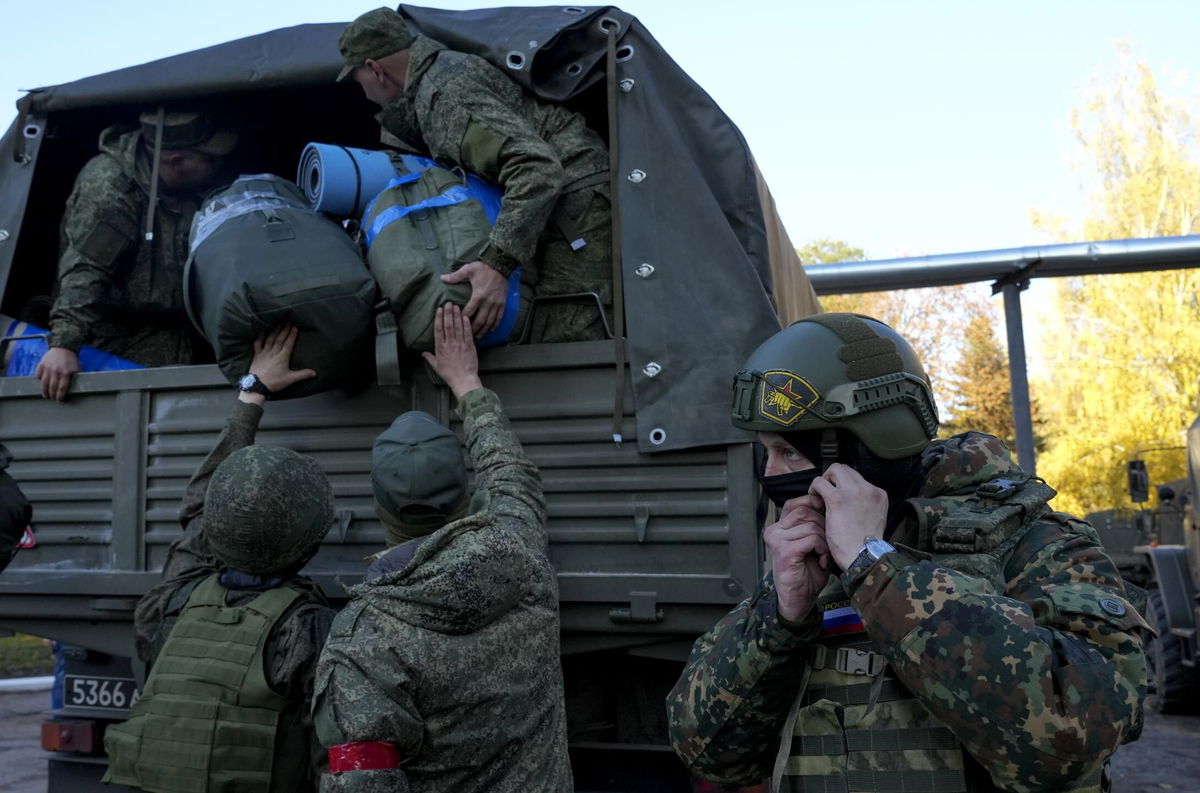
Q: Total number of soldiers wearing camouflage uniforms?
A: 5